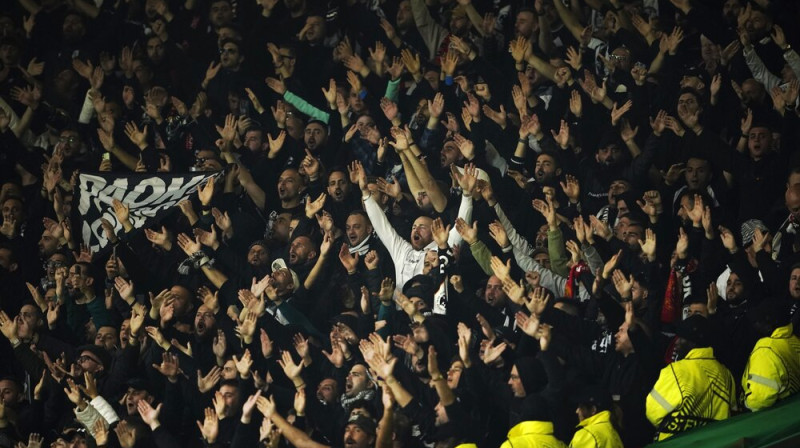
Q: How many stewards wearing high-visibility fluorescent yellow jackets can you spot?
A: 5